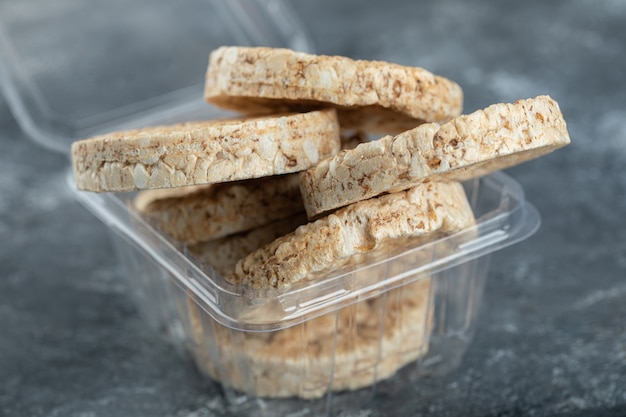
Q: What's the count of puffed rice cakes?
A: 7